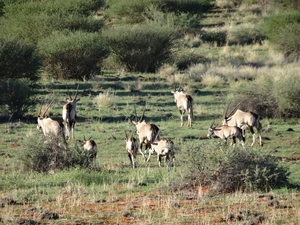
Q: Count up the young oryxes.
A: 4